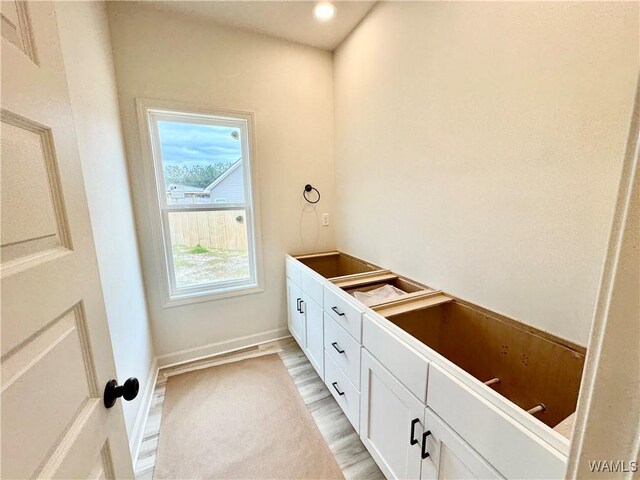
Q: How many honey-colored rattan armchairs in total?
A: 0